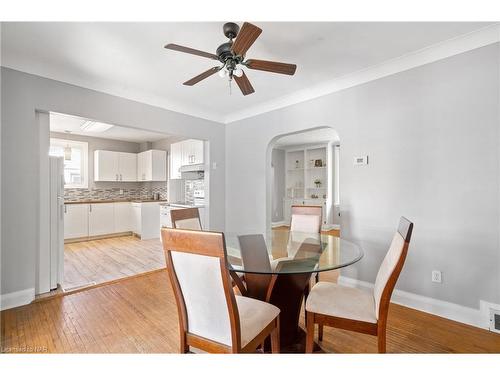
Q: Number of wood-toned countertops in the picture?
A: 1